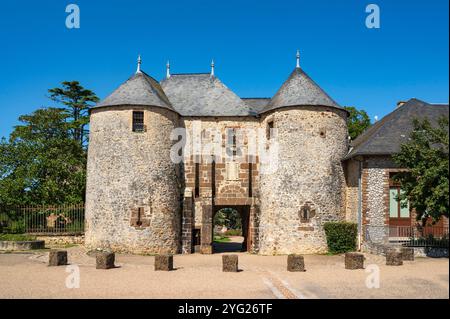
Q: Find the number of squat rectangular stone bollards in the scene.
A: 8